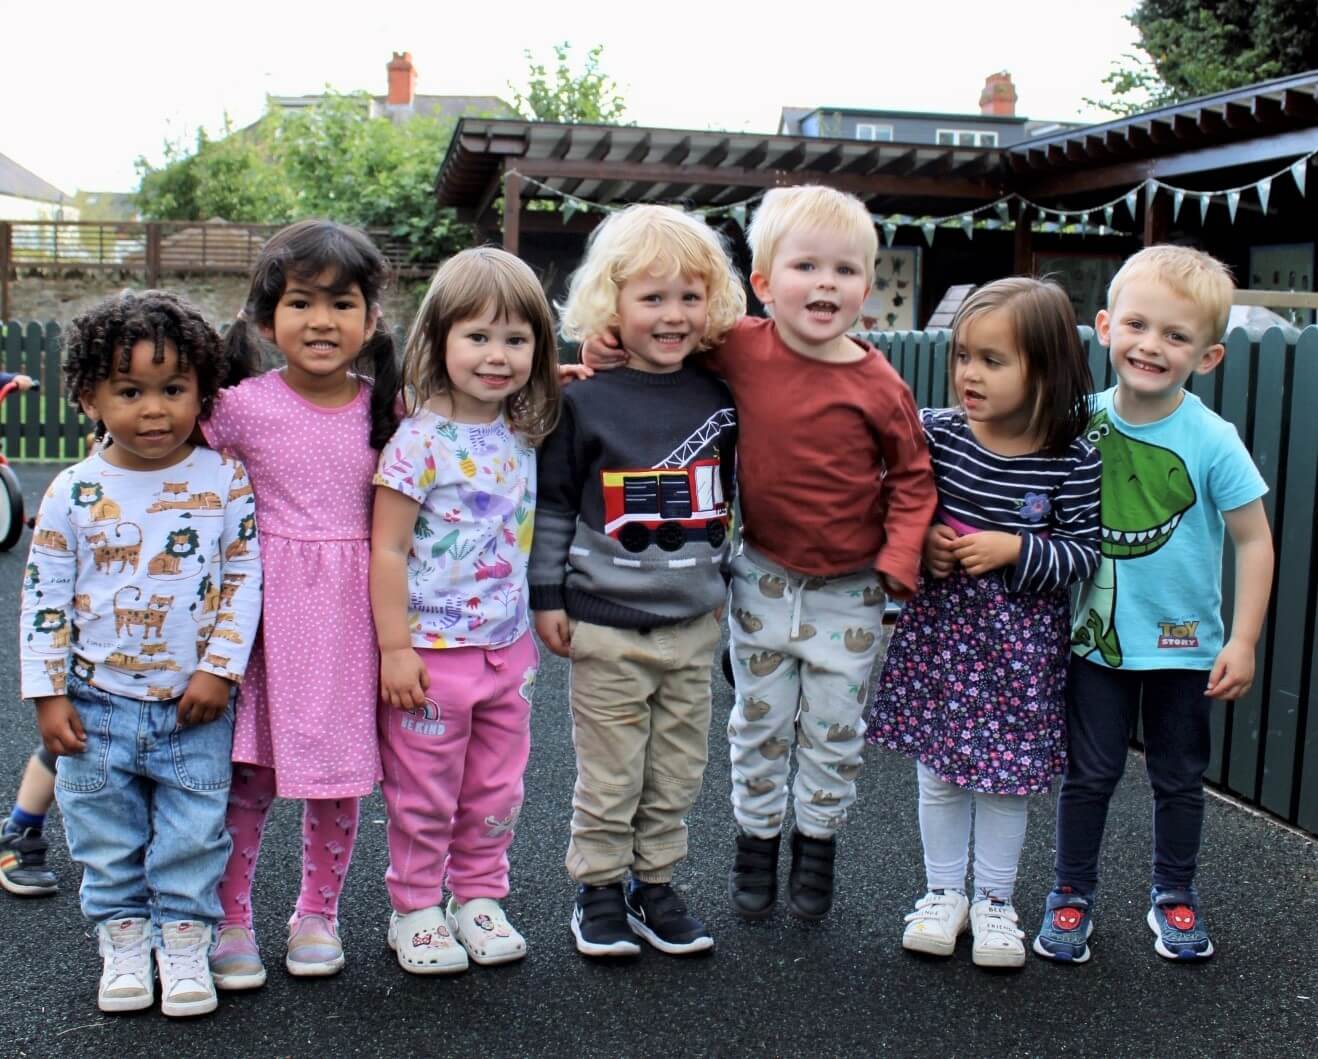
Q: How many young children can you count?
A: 7